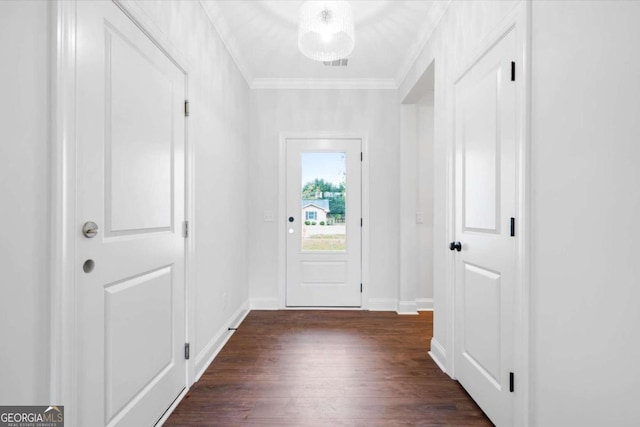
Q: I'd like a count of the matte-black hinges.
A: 6